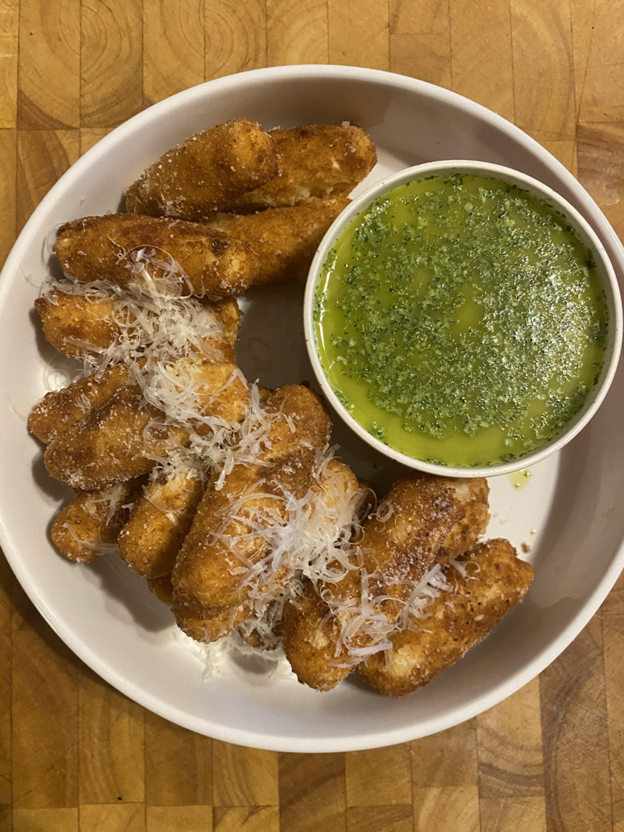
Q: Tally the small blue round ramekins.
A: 0